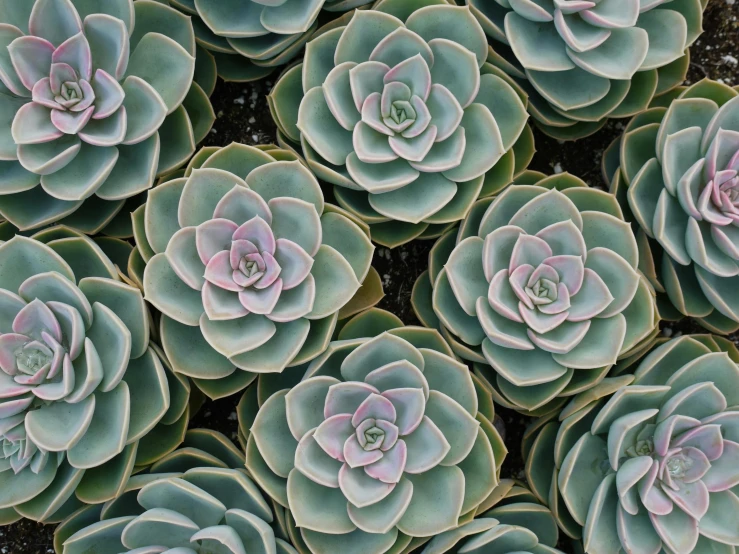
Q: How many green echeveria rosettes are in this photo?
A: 12